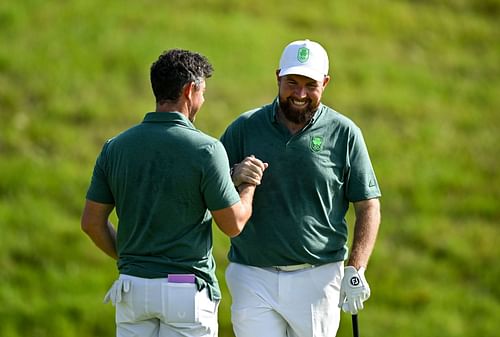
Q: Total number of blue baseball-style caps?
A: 0